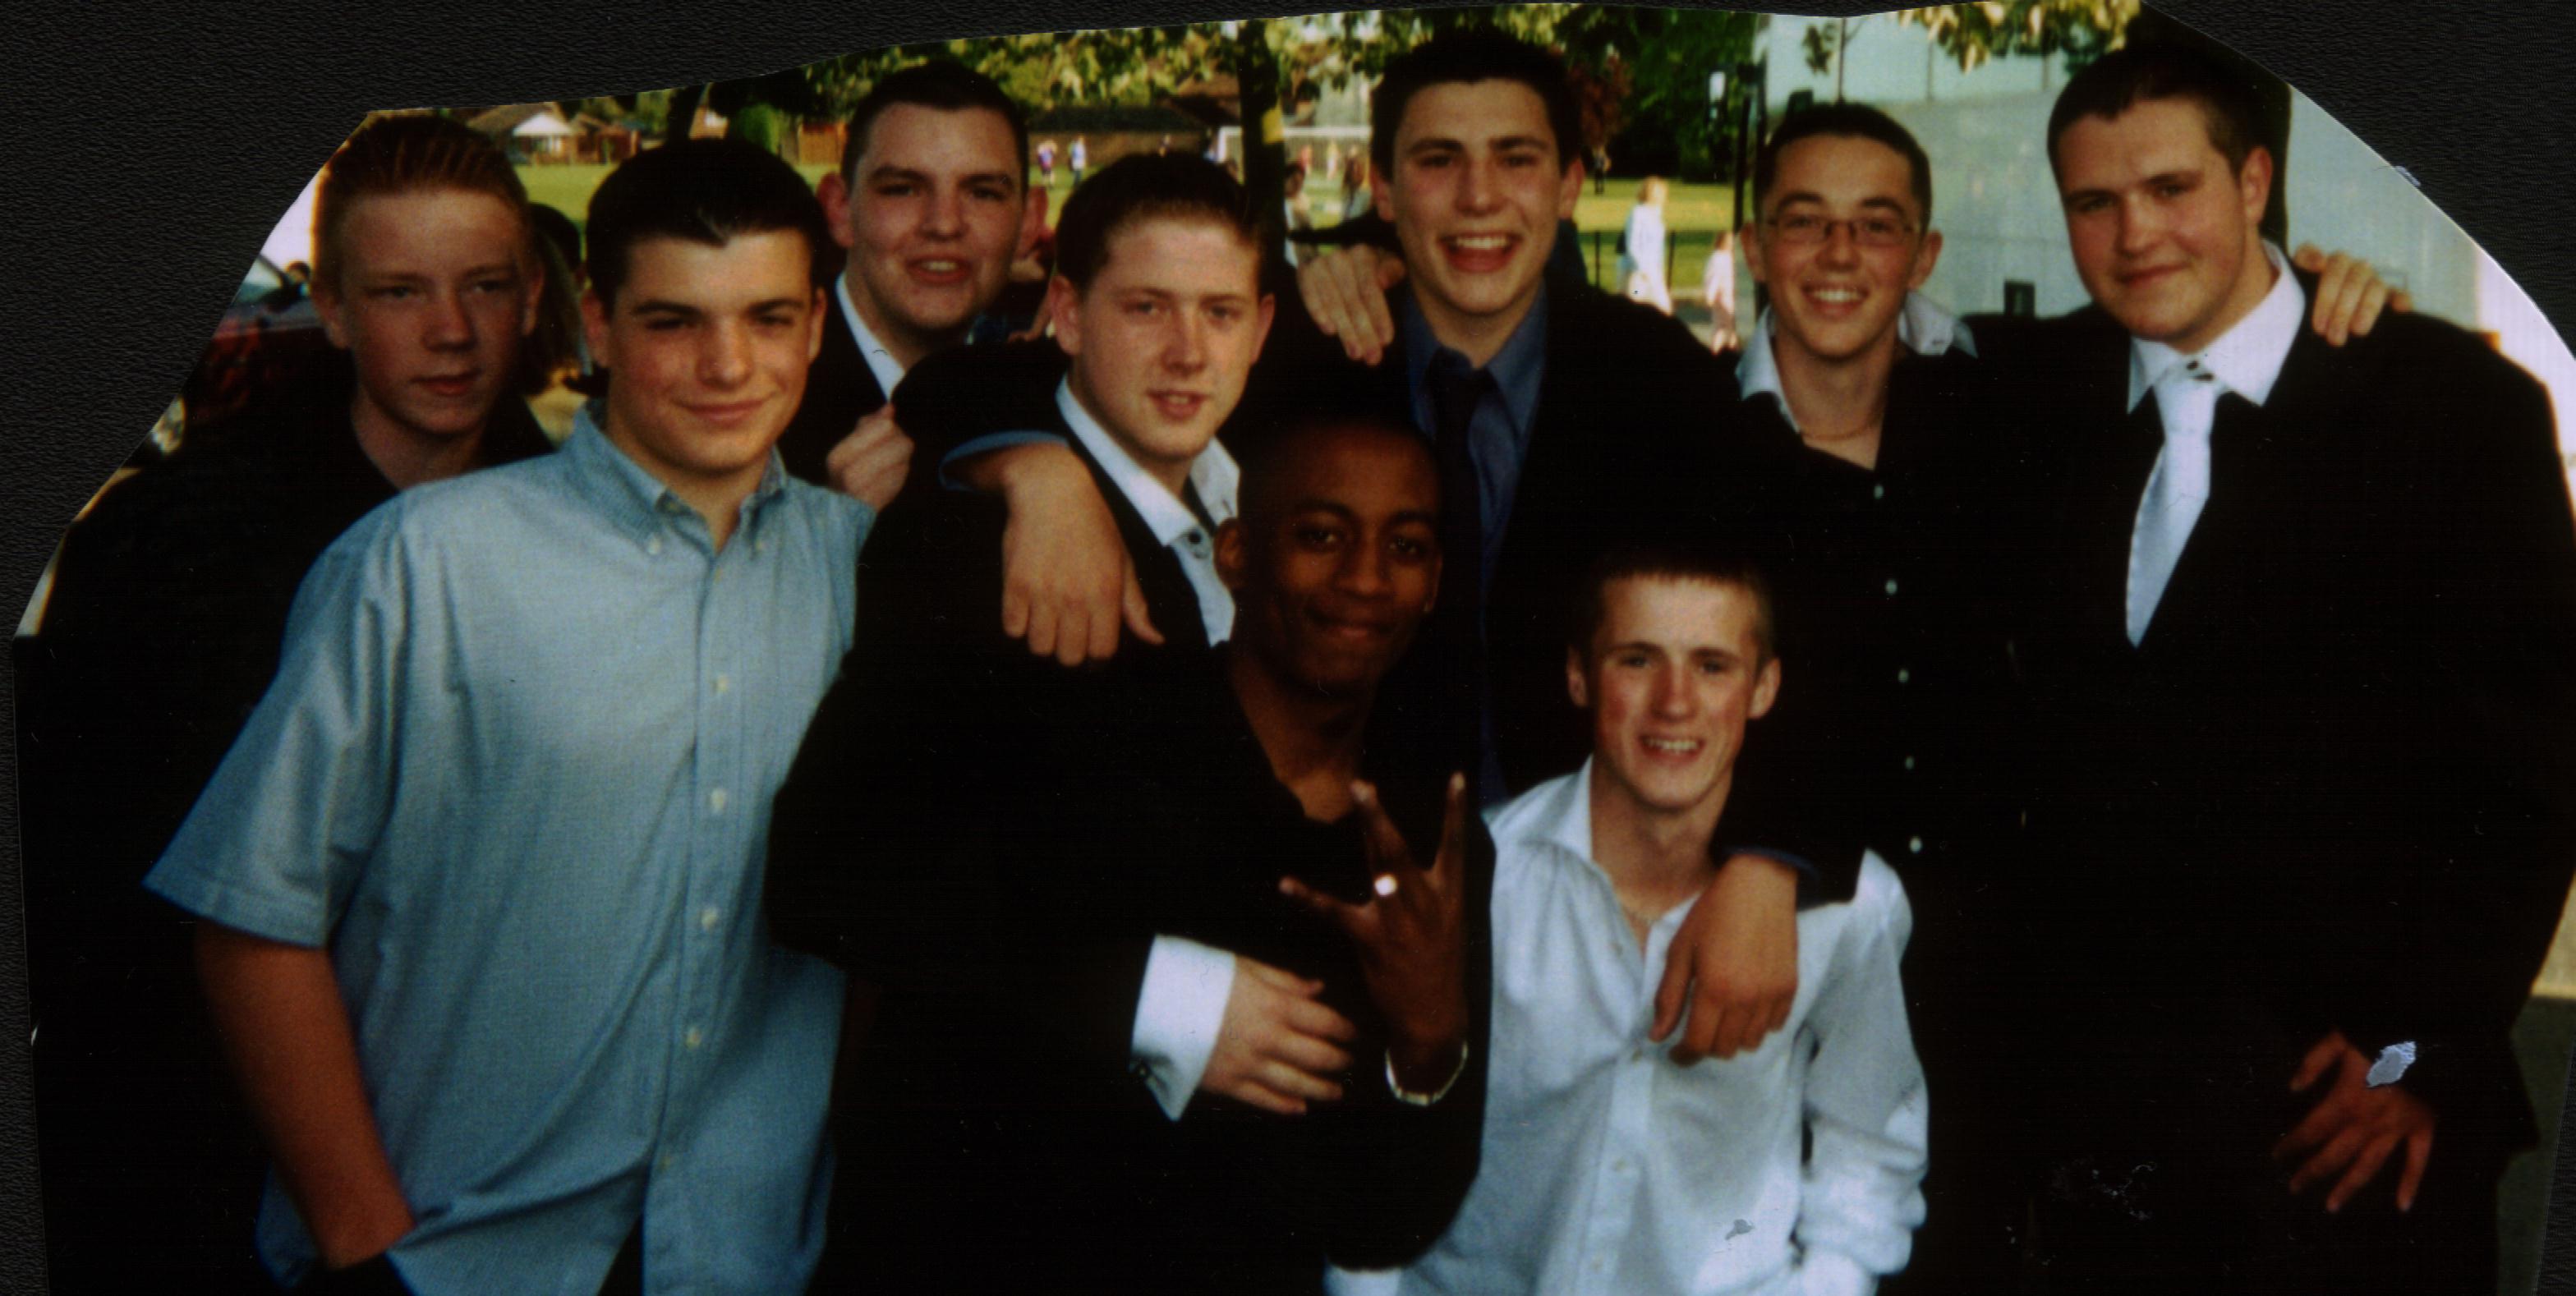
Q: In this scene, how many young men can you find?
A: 9